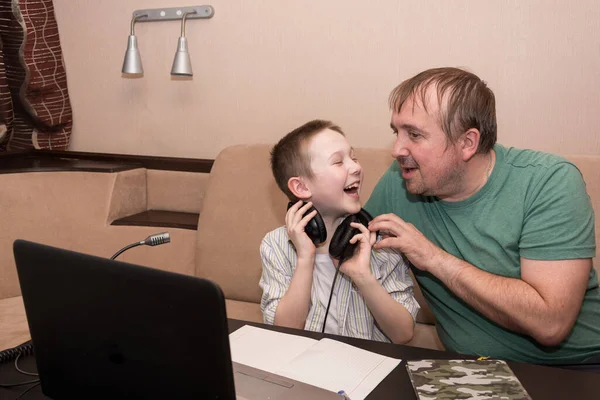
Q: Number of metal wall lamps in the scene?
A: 2